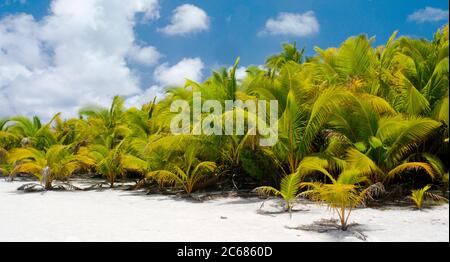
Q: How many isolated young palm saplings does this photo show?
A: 3